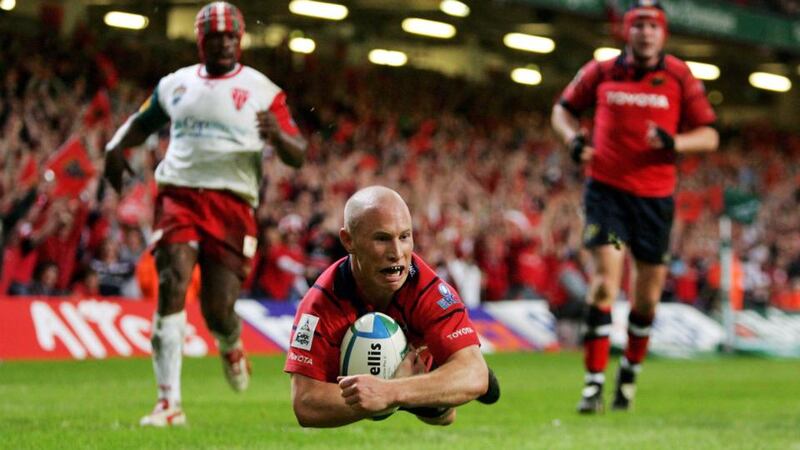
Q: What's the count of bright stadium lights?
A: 12